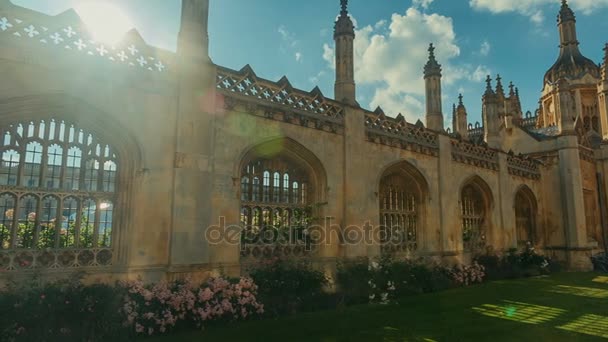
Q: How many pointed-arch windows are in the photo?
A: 5